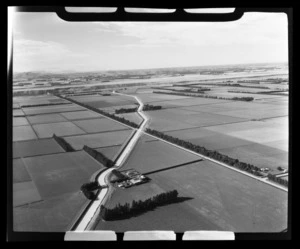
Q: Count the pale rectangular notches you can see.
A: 6